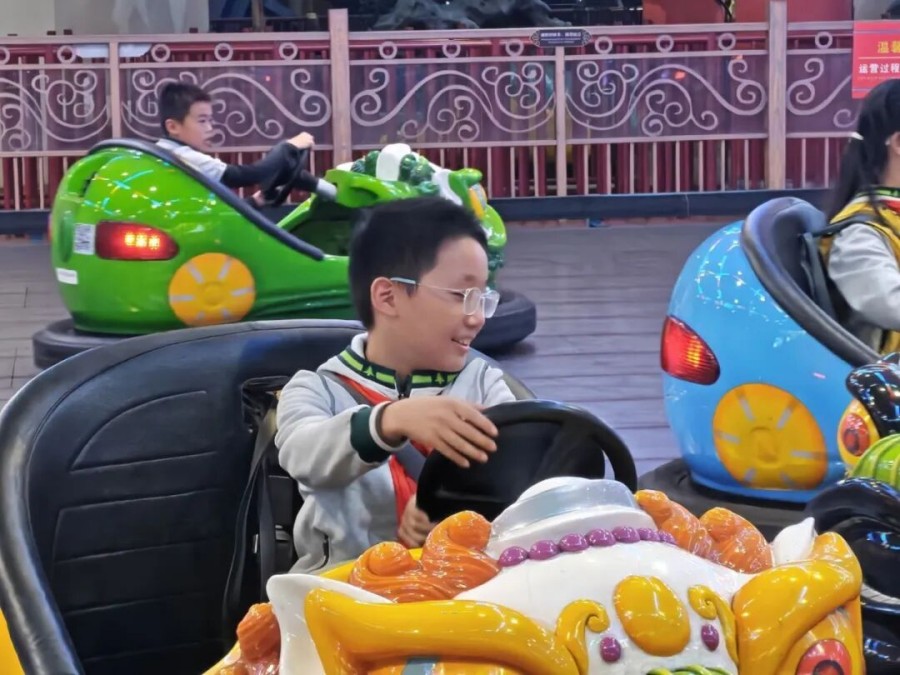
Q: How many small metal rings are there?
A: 12